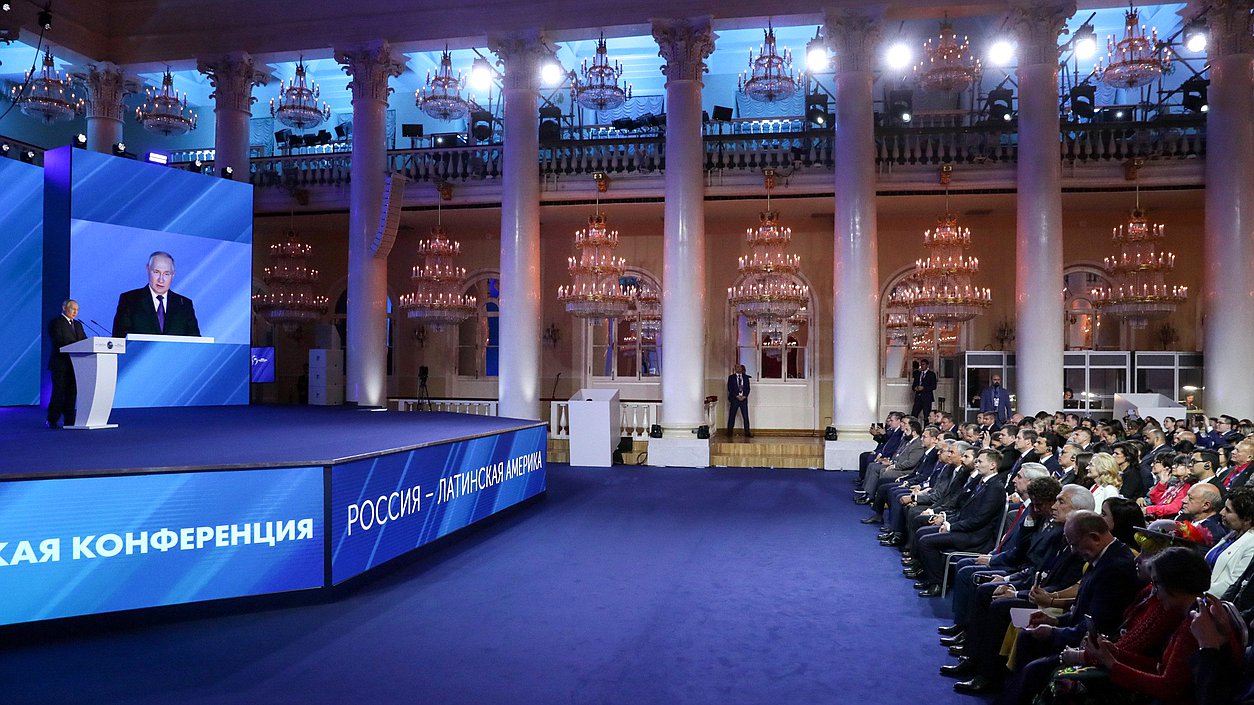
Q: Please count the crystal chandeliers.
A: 14